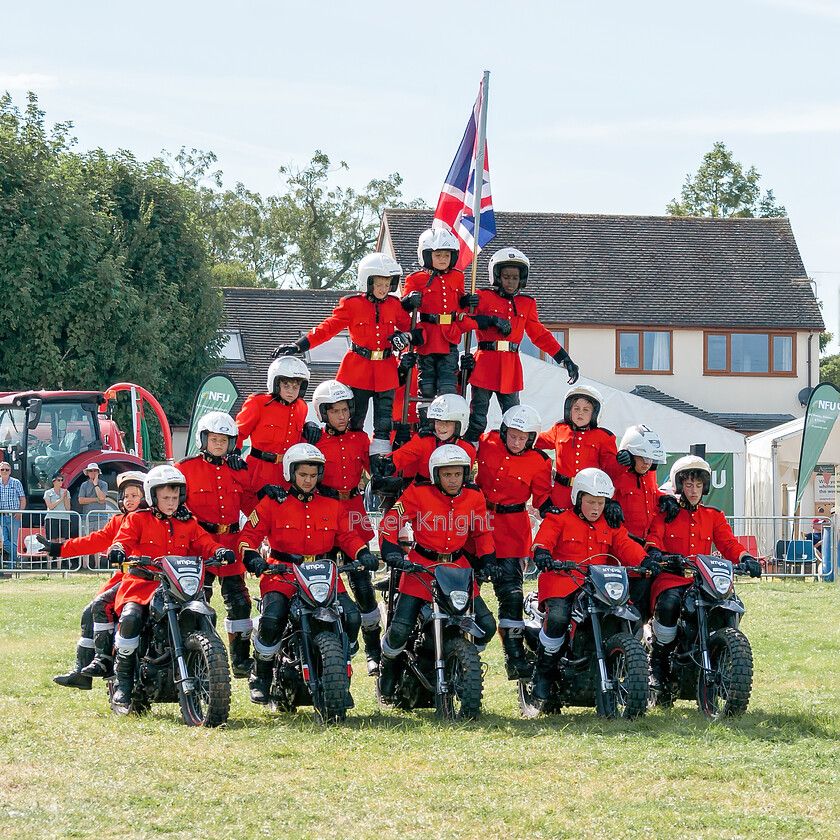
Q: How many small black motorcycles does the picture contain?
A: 5